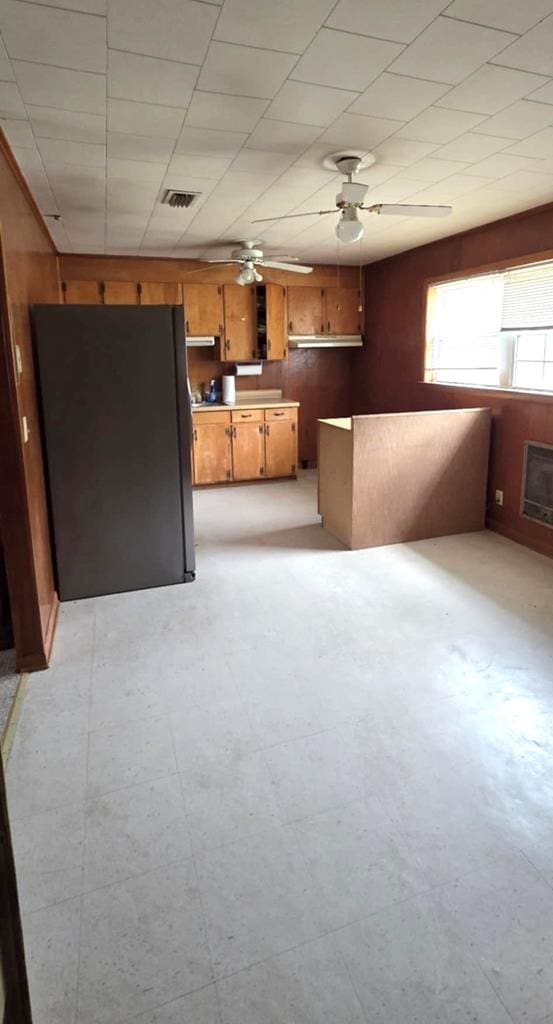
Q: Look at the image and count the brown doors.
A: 11